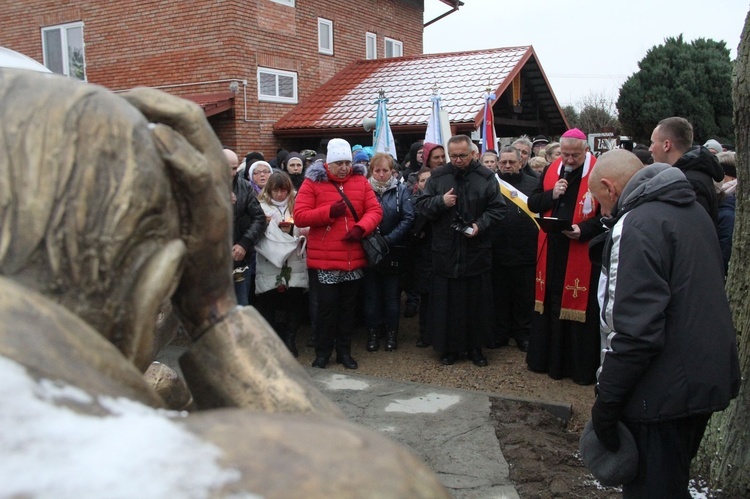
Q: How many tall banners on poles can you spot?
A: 3